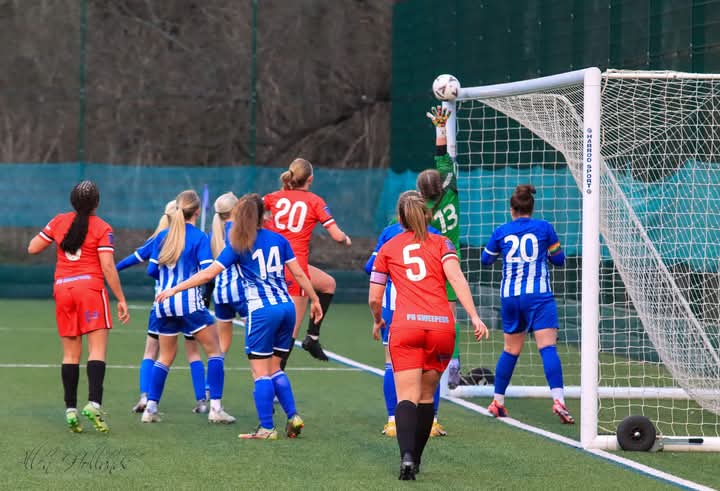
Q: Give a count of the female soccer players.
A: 10